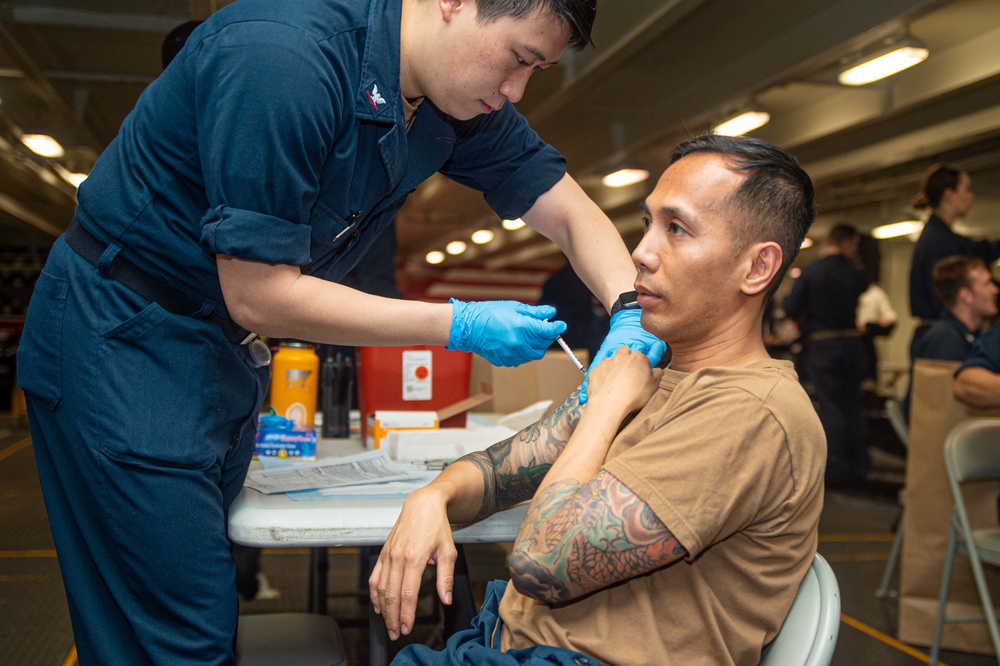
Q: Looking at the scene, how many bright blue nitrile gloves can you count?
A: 2